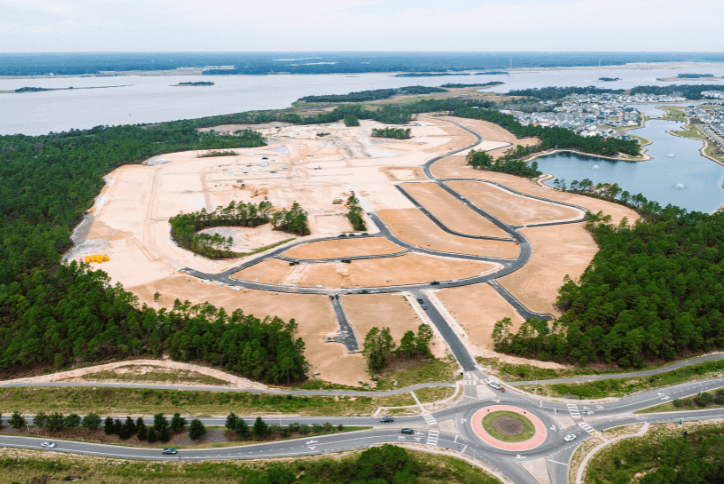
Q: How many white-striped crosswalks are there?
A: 6